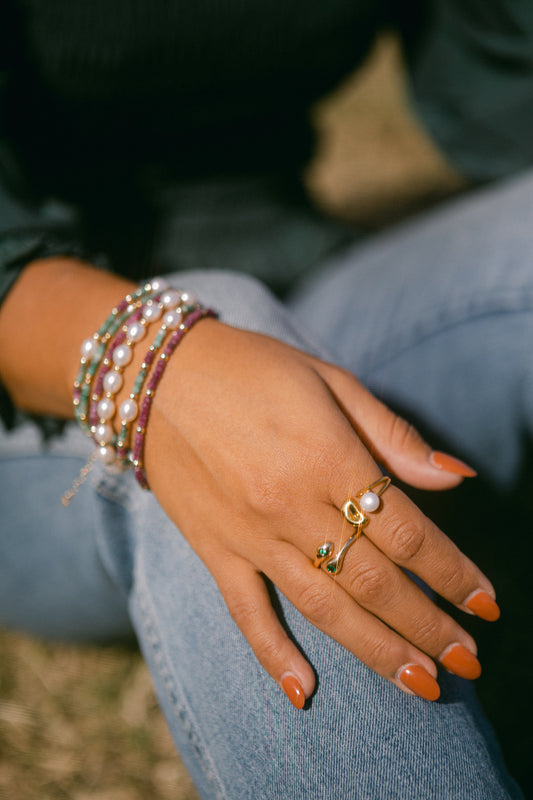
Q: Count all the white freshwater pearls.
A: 14